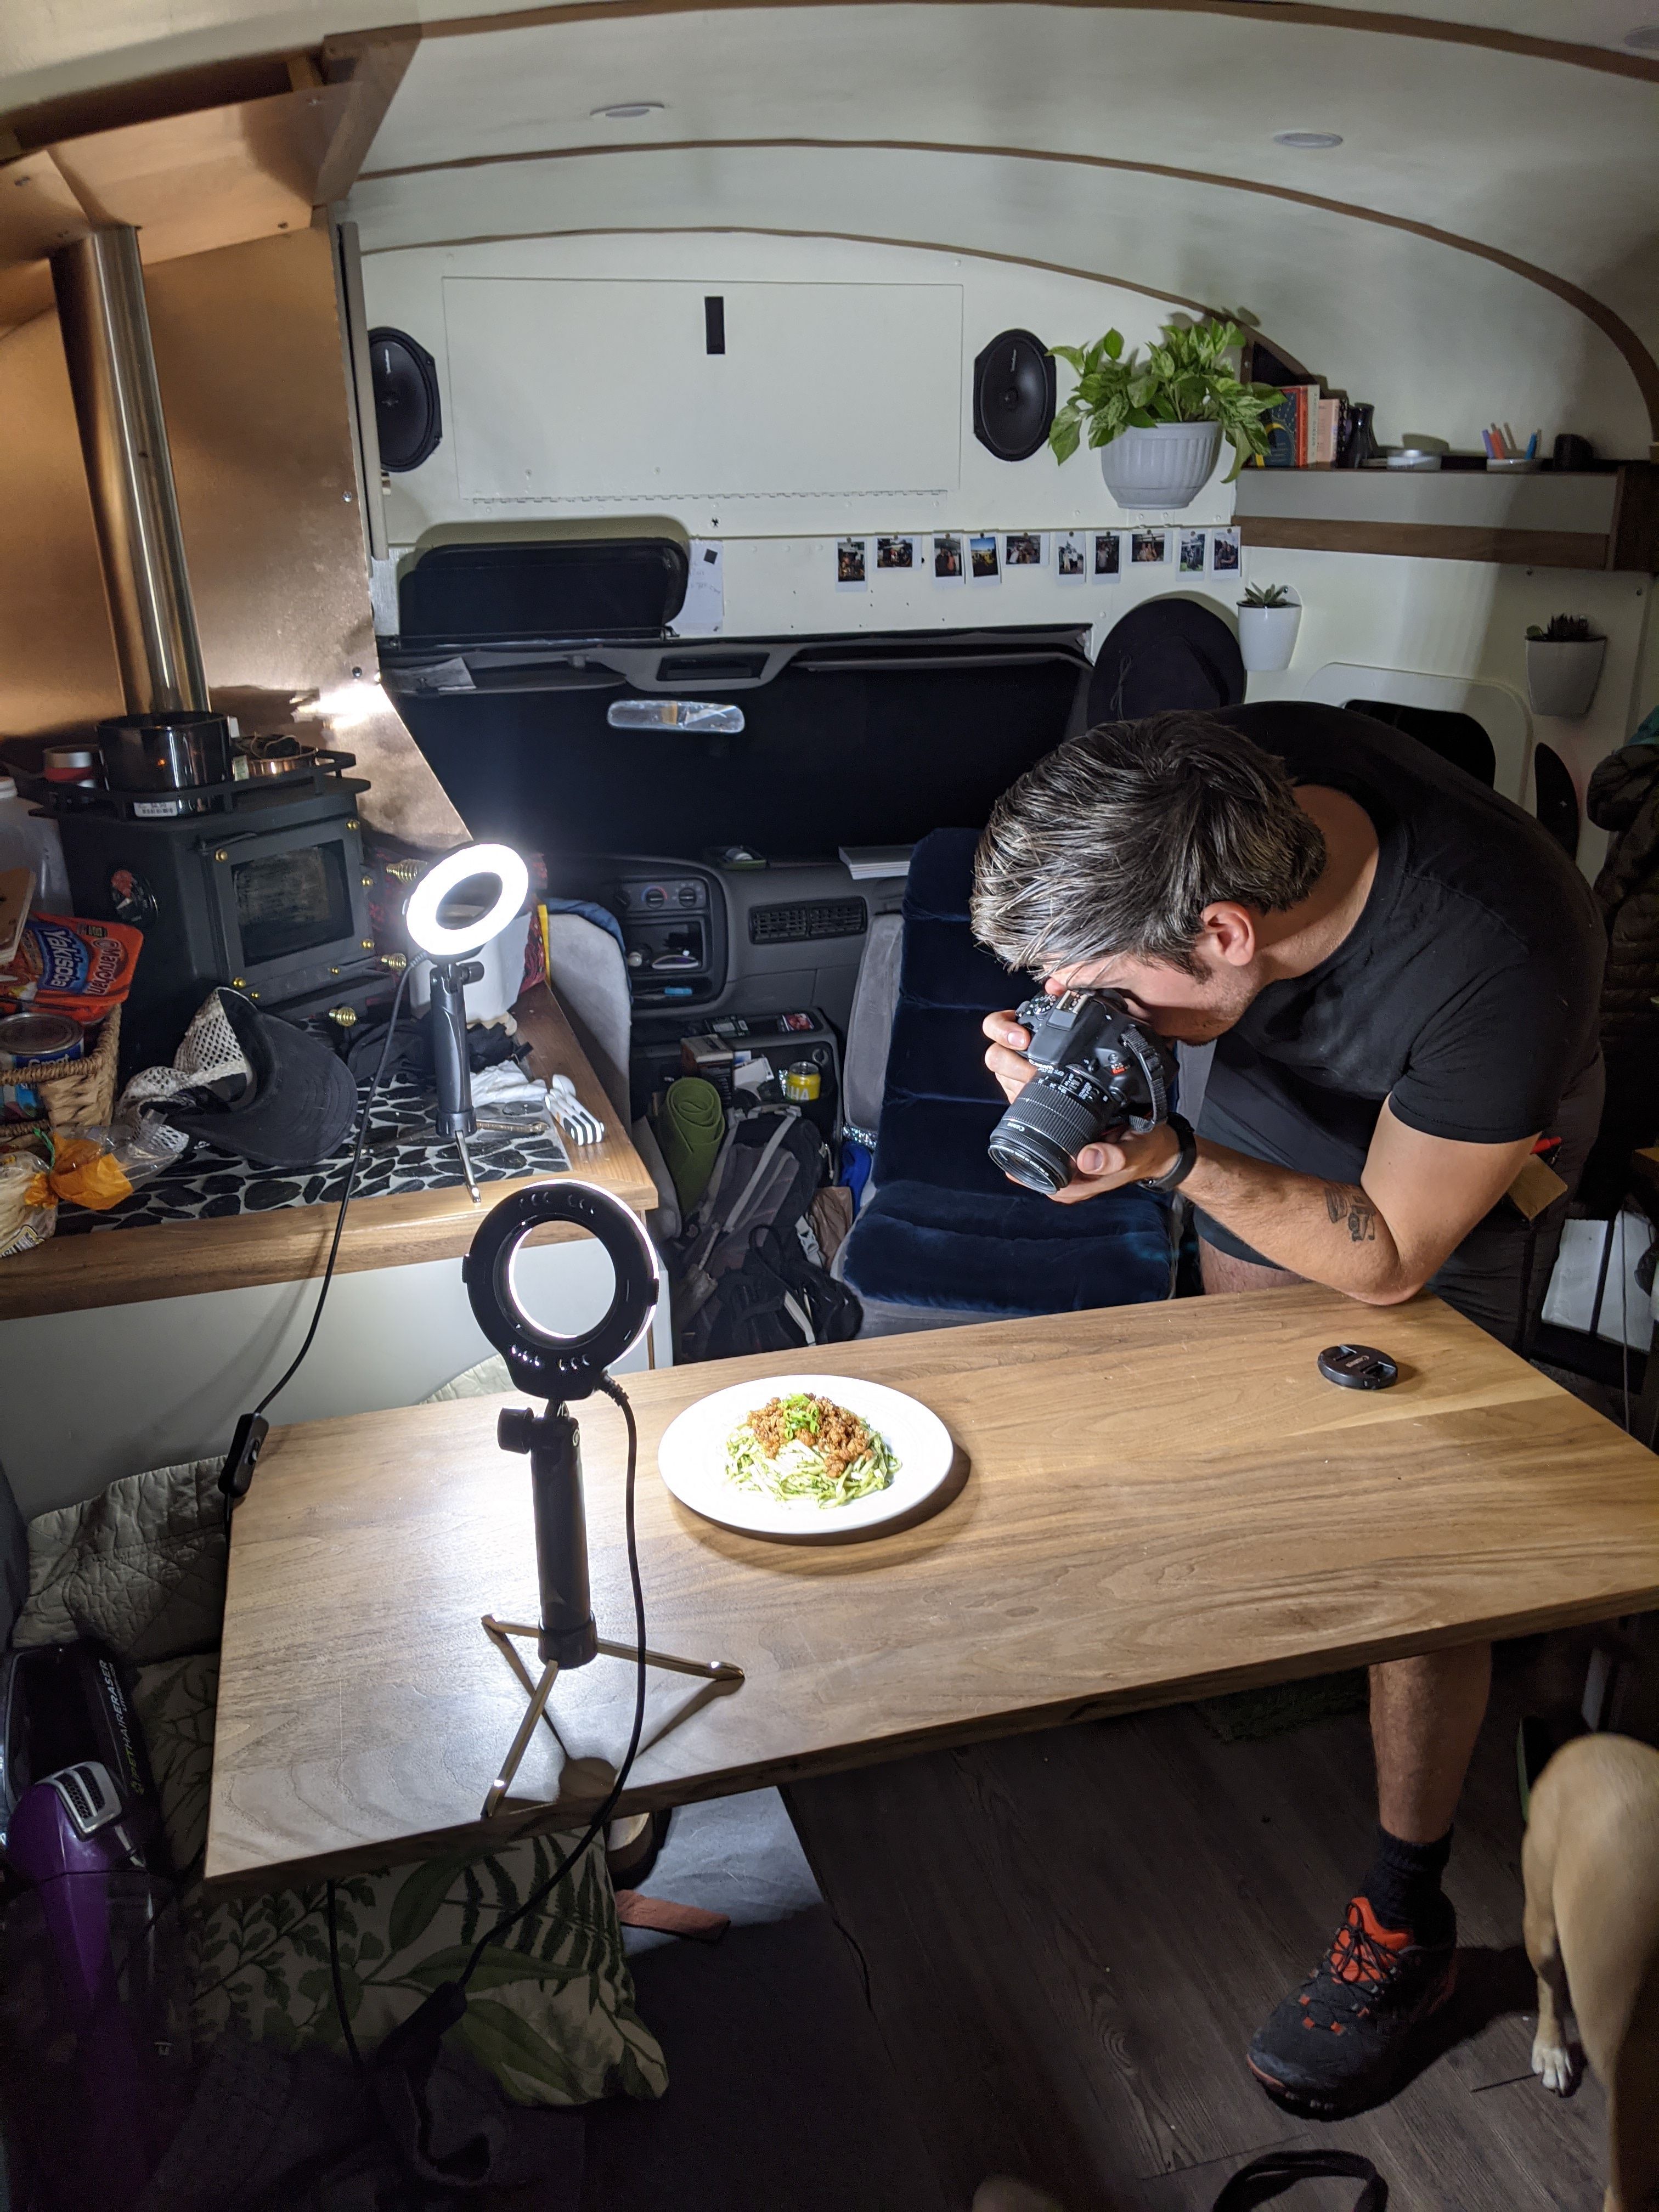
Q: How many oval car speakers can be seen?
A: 2